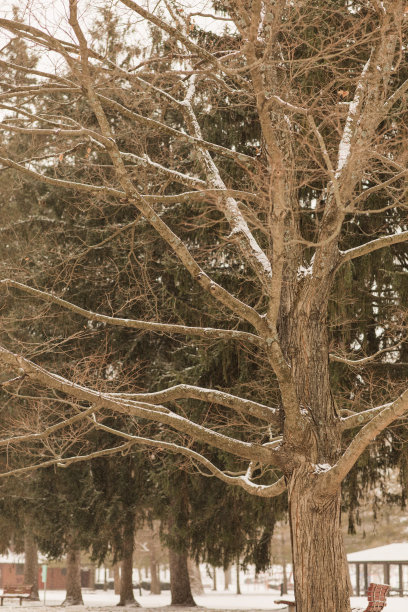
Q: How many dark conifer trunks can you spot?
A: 4